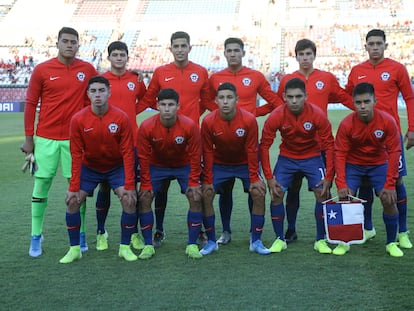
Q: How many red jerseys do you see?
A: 11